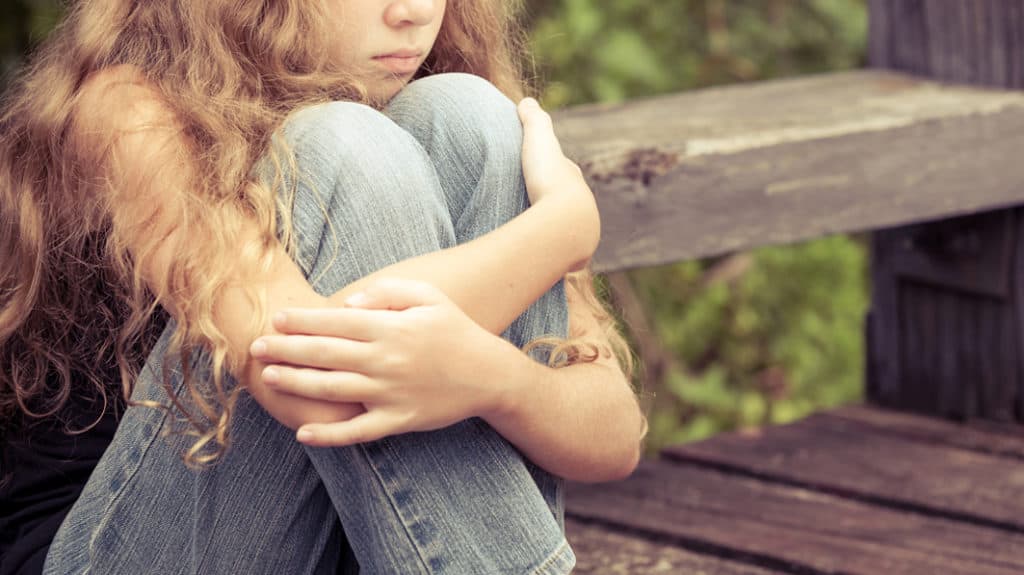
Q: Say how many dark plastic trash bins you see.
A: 0